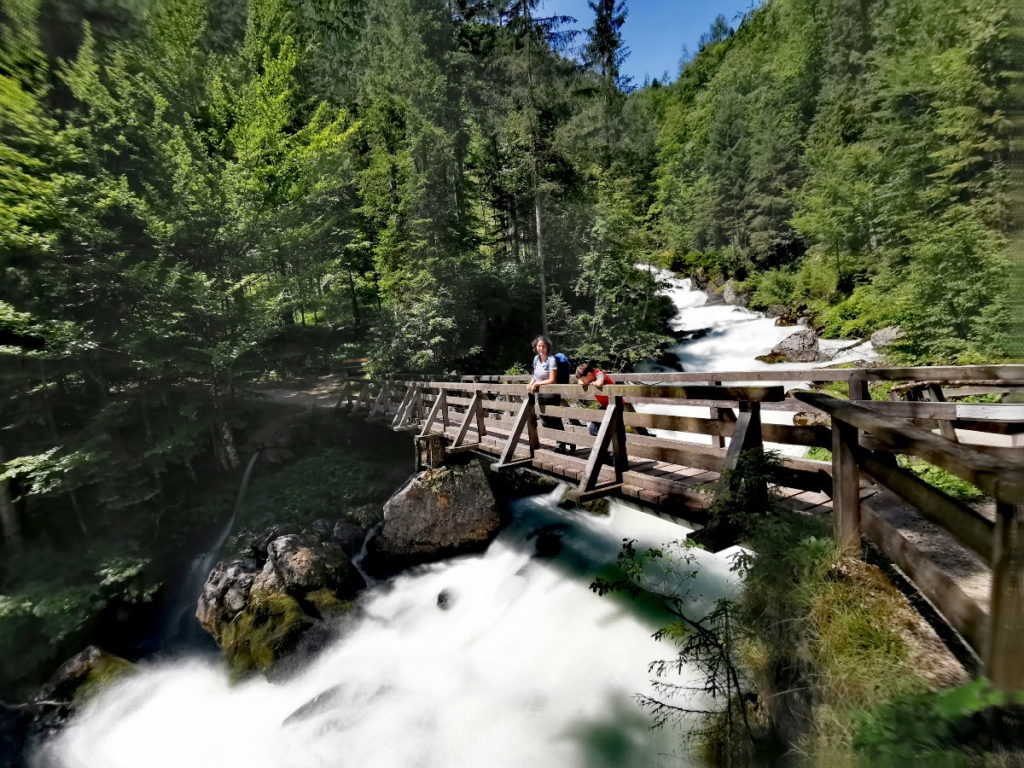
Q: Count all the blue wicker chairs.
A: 0